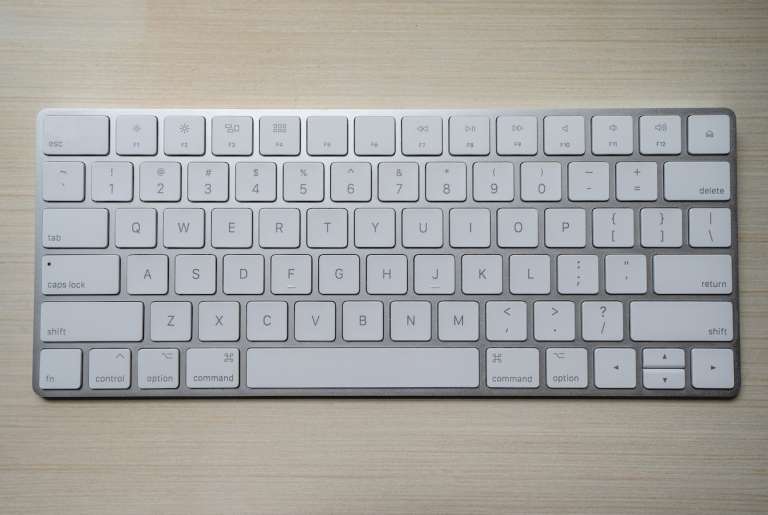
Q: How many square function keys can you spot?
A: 12